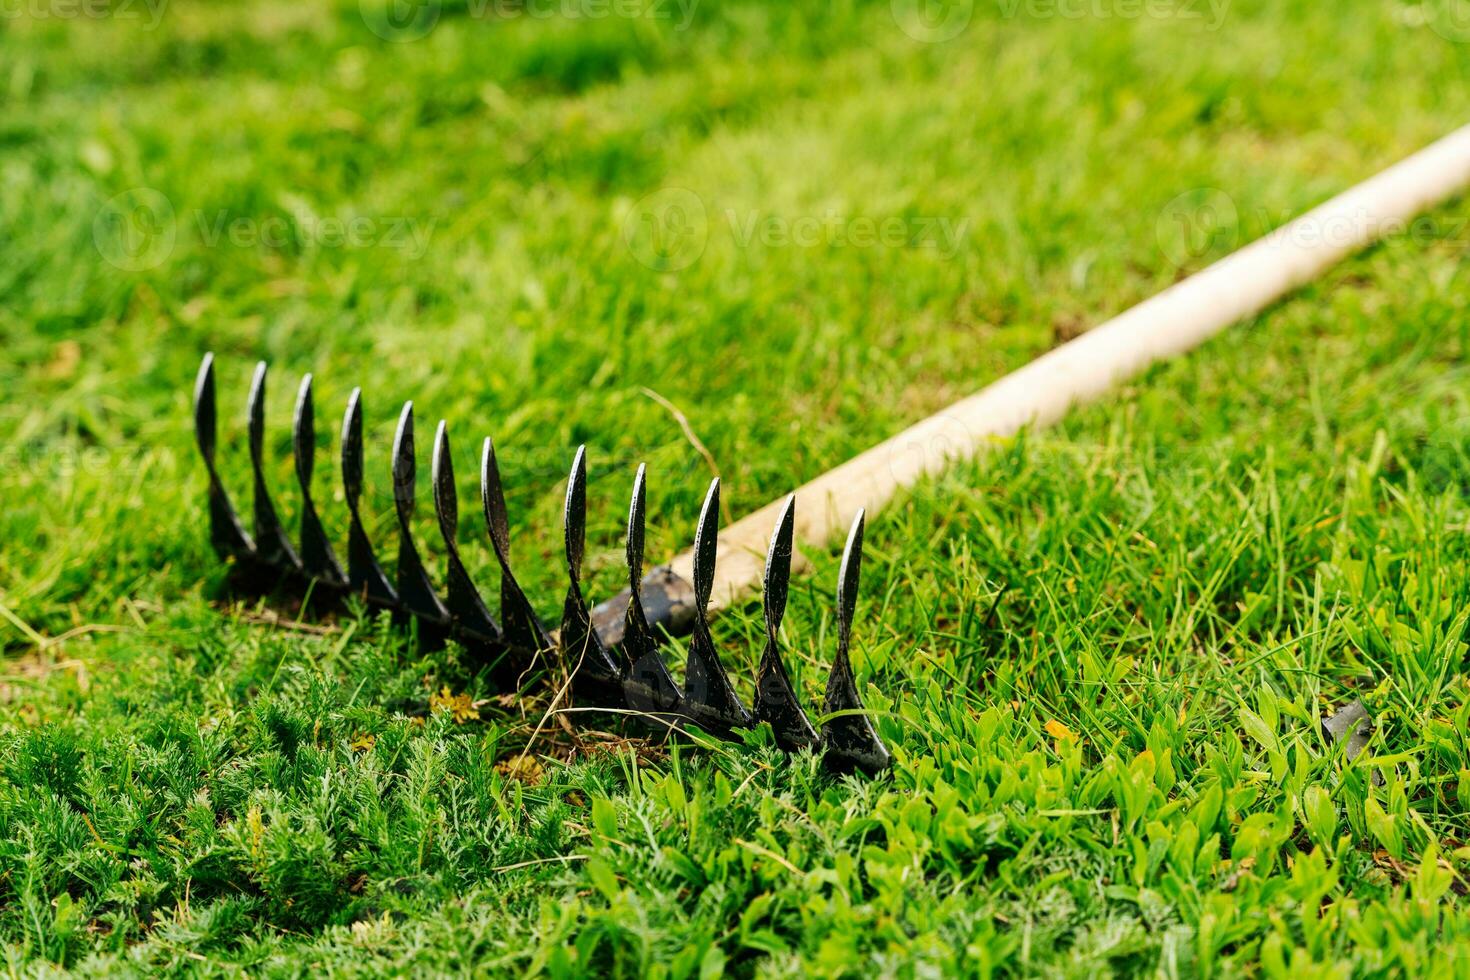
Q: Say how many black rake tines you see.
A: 12